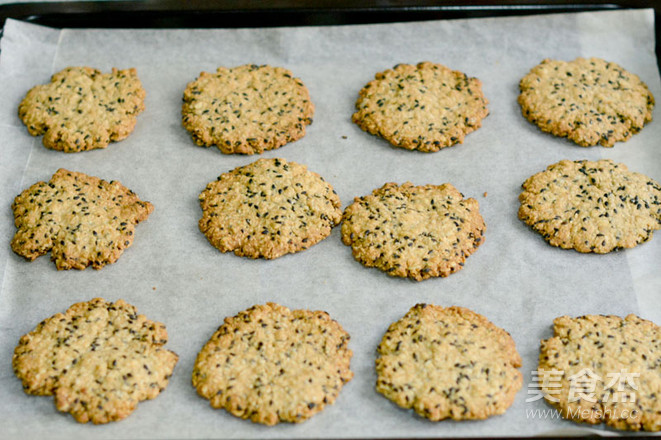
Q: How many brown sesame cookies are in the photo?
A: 12